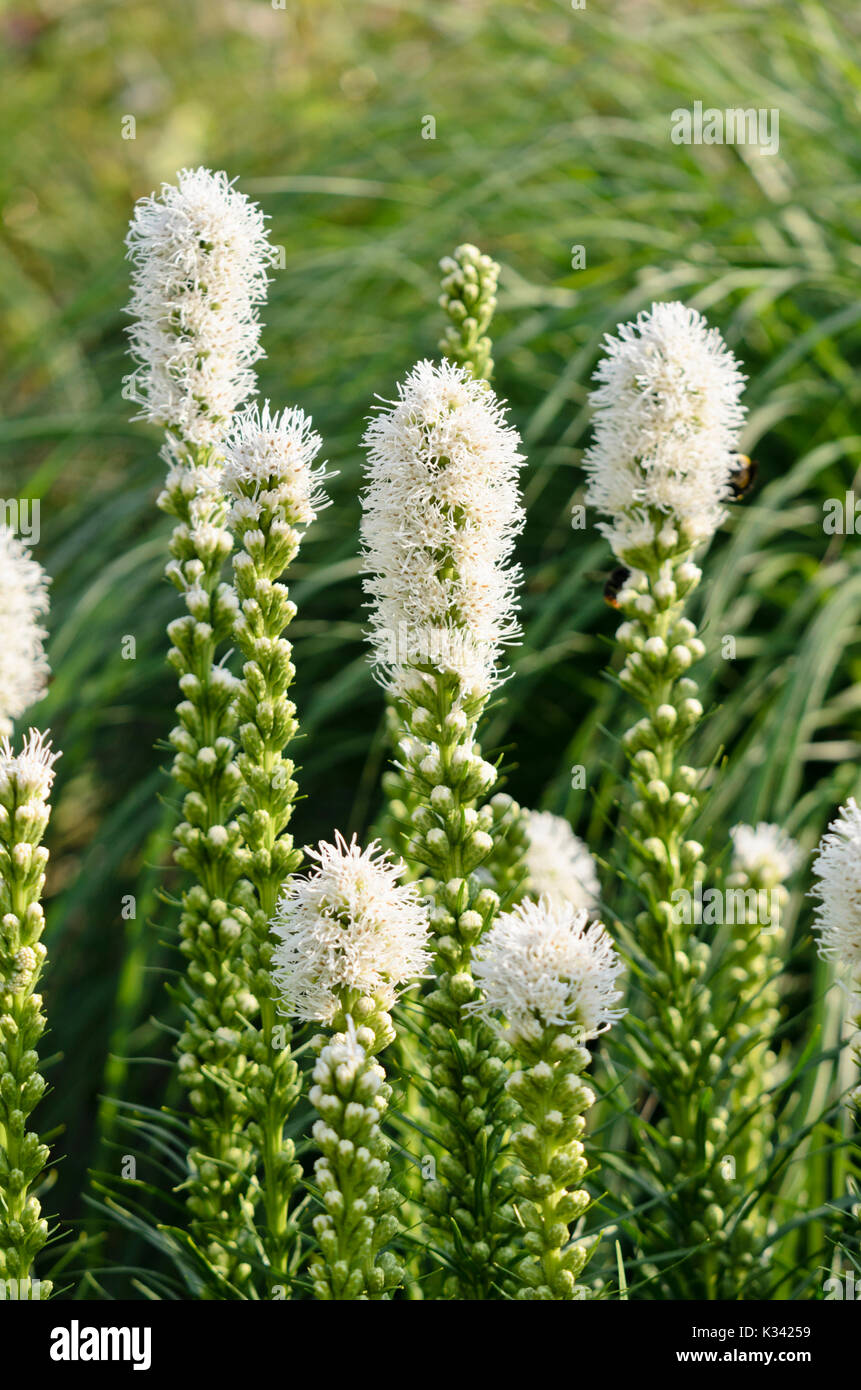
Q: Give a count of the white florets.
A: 11